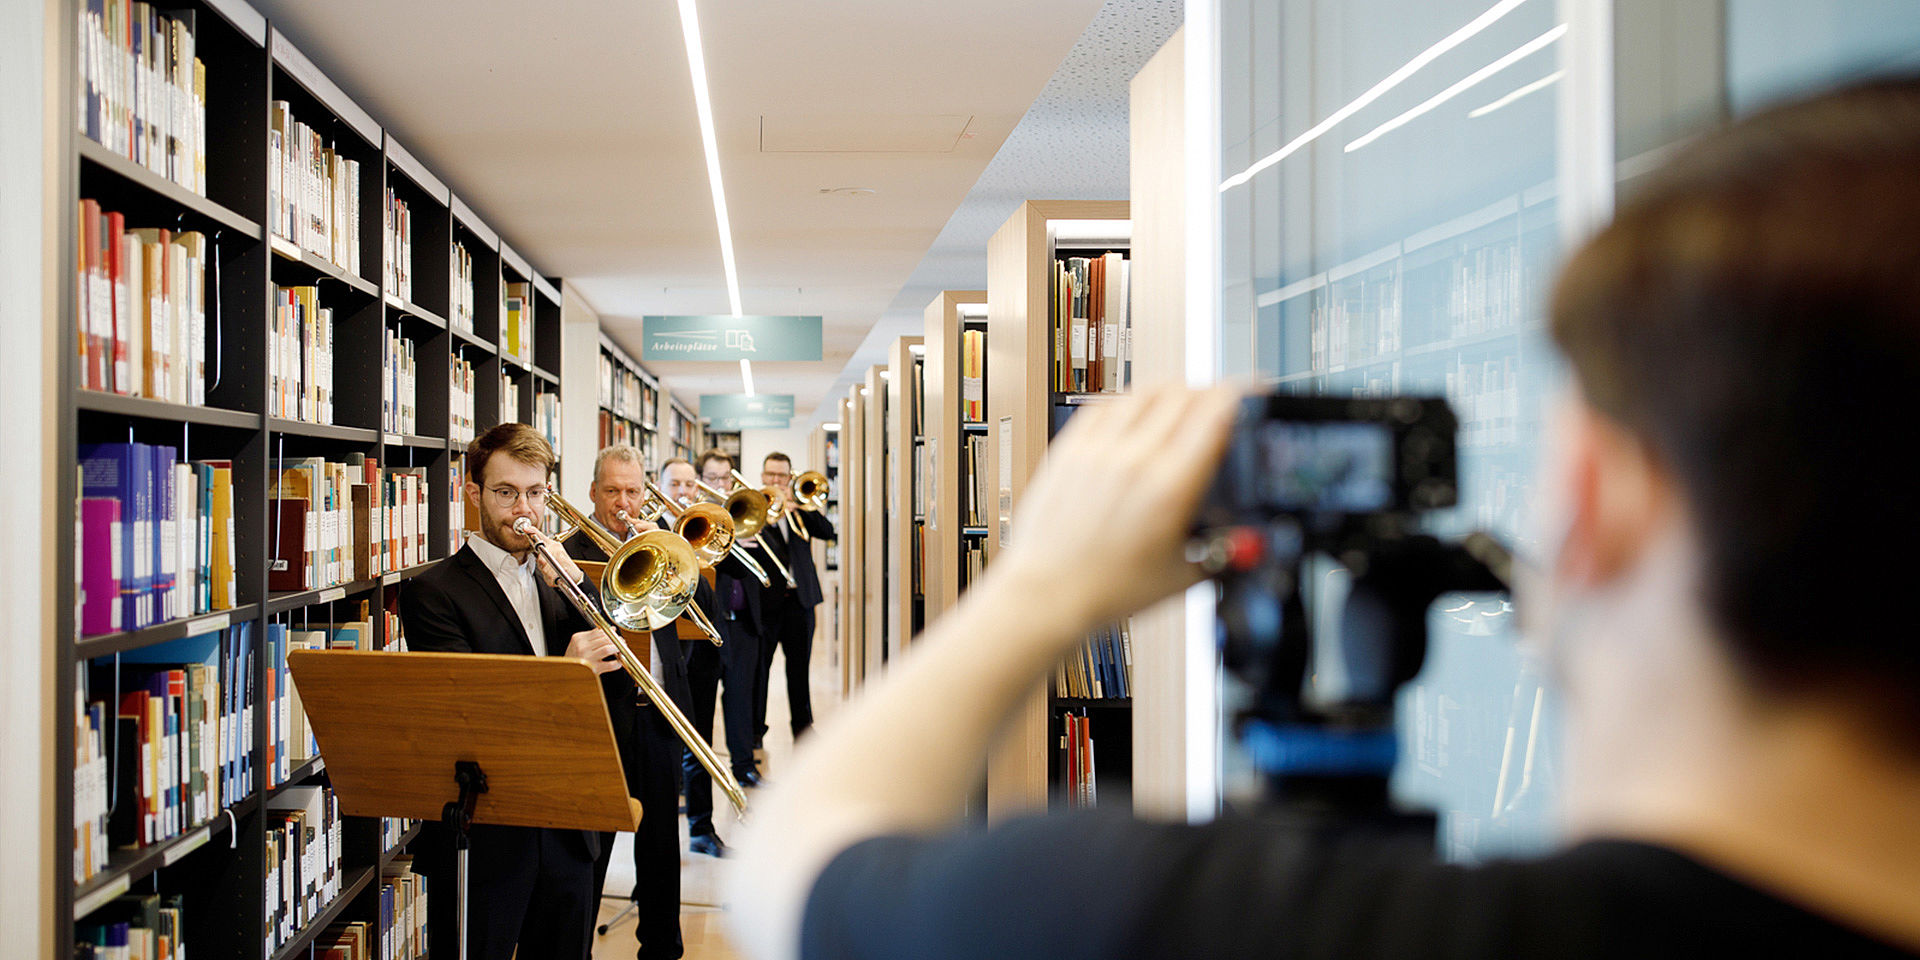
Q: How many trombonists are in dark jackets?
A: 5